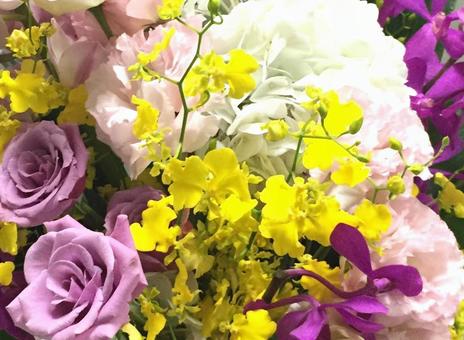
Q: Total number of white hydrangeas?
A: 1